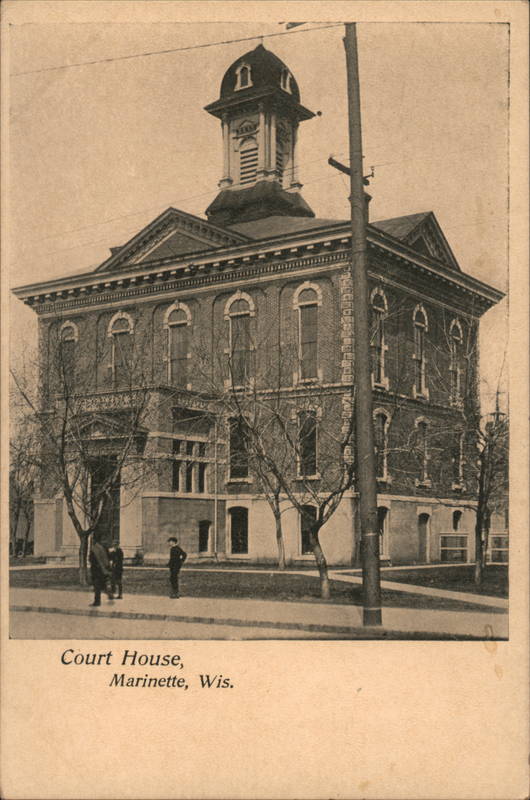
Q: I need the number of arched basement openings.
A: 6